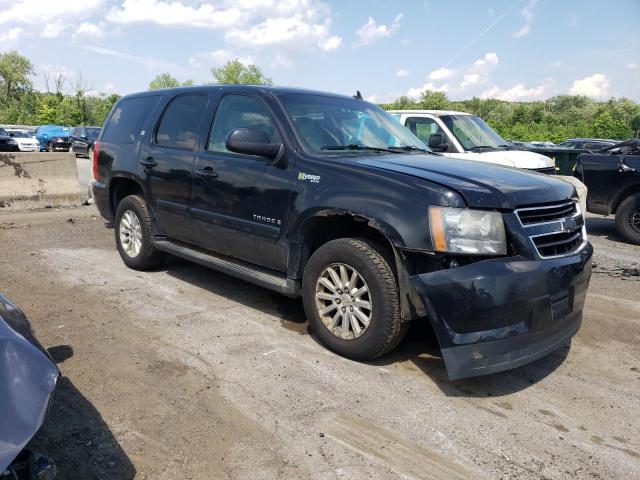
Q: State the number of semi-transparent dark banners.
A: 0